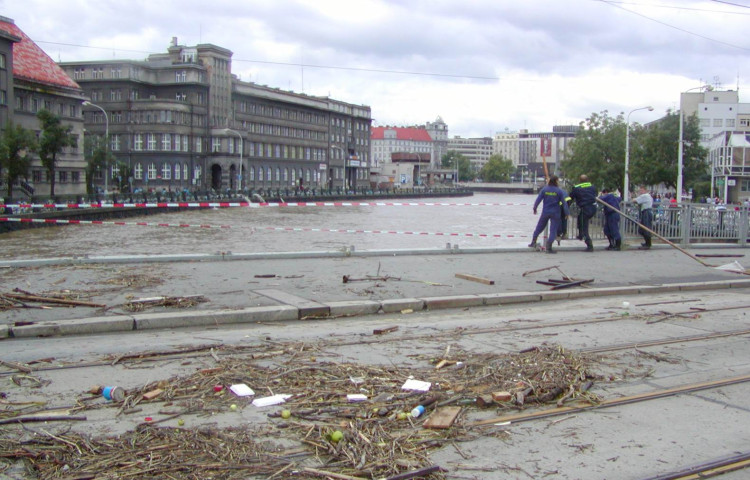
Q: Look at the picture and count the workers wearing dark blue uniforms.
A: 4